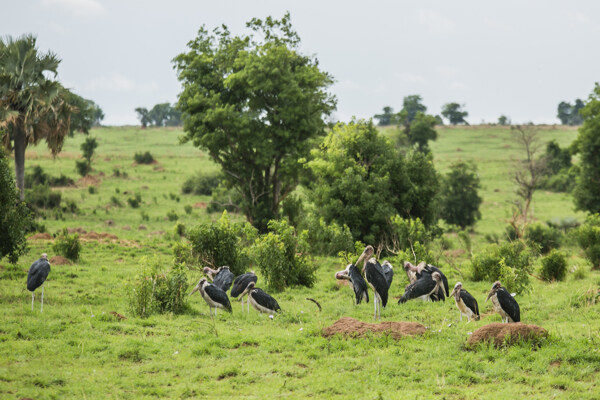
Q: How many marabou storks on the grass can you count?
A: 12